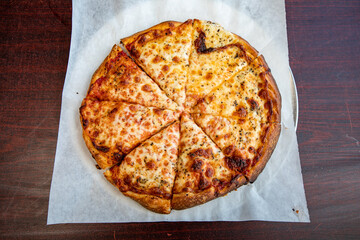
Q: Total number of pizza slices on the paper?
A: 8